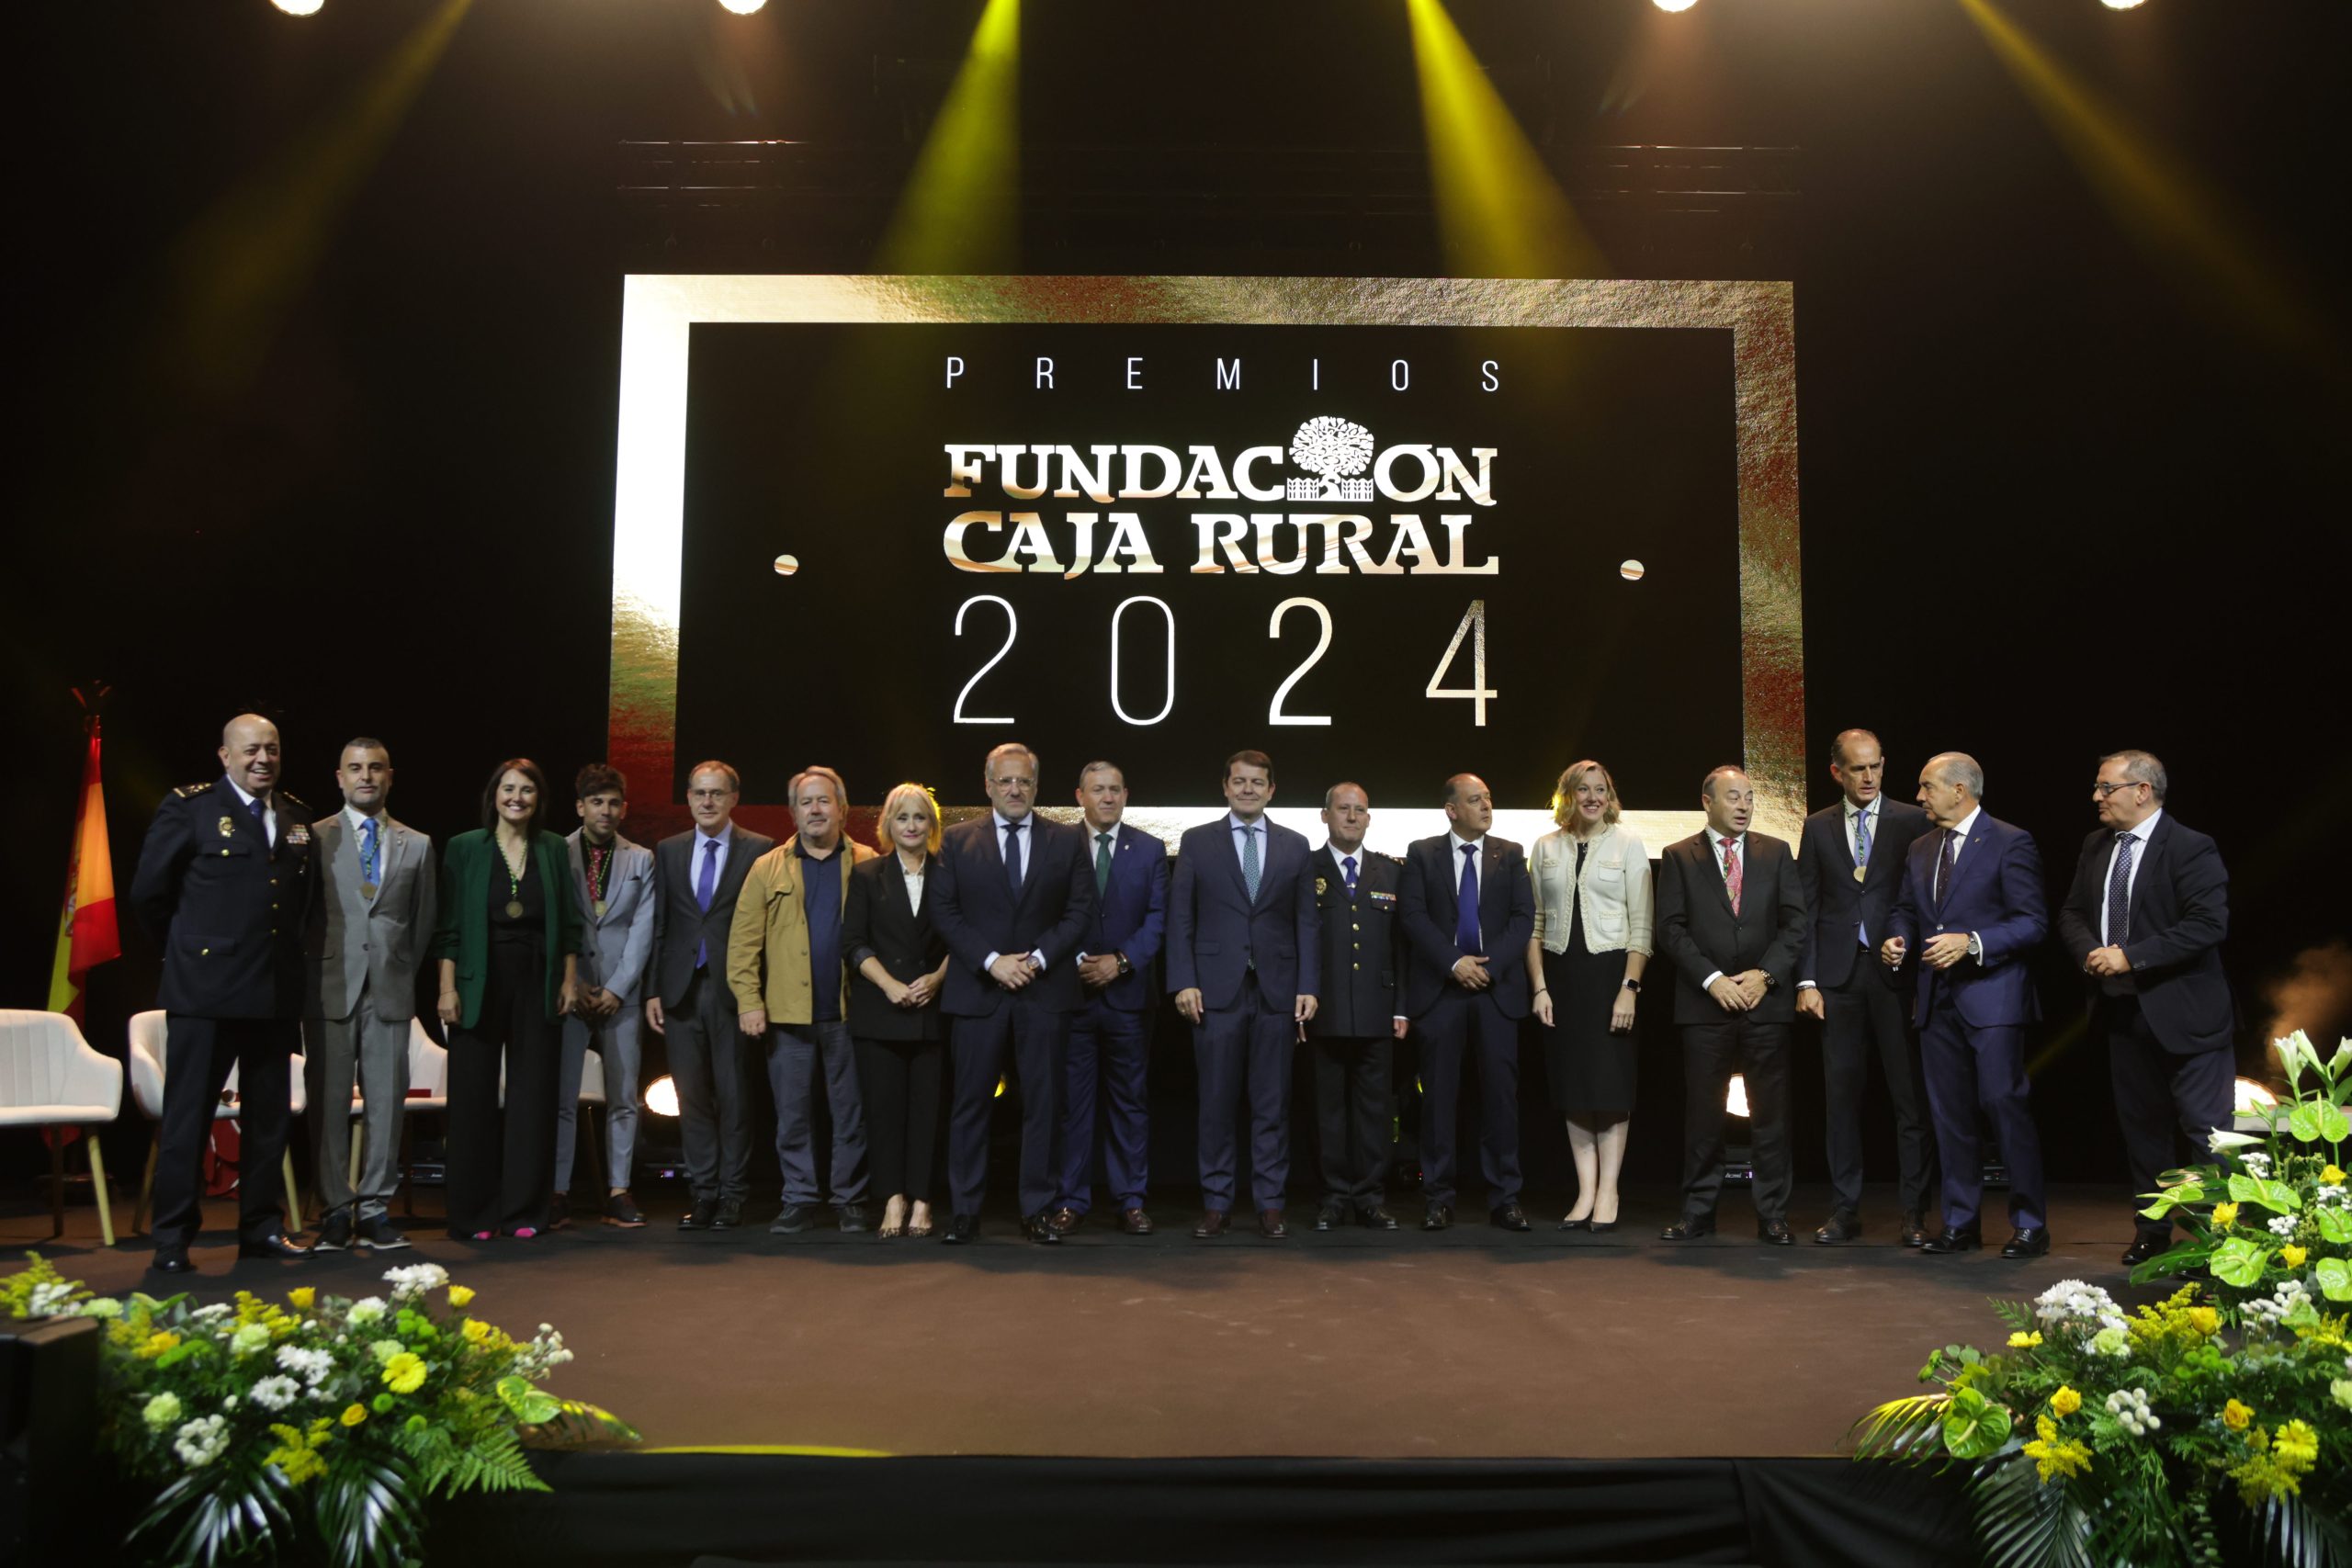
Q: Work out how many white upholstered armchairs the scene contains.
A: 4